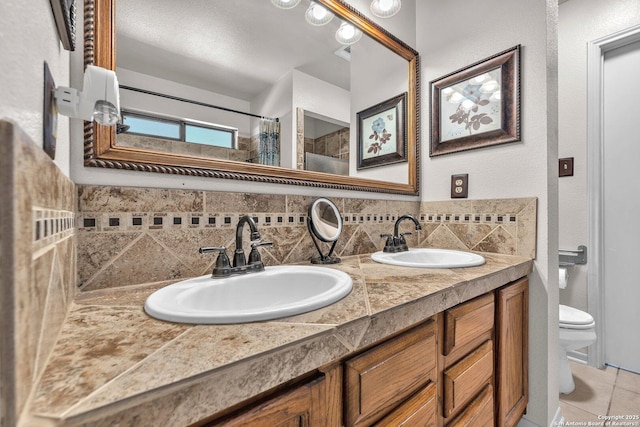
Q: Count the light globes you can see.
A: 4